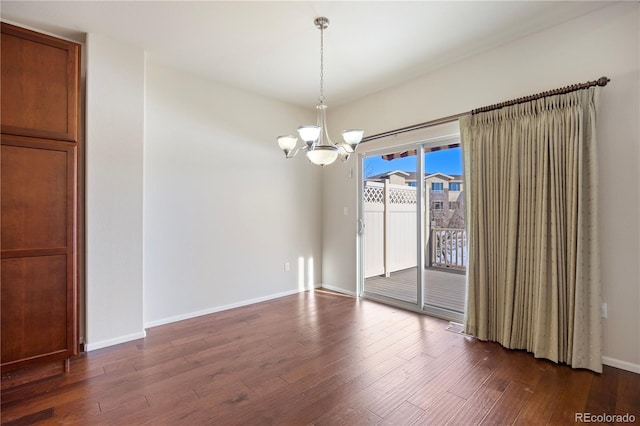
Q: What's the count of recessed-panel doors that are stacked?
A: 2